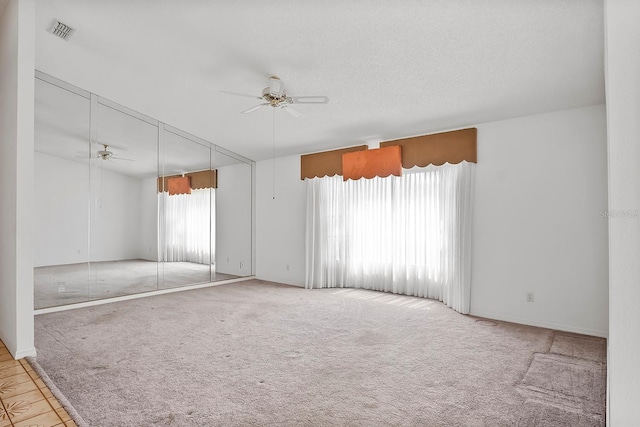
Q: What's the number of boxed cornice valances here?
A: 3